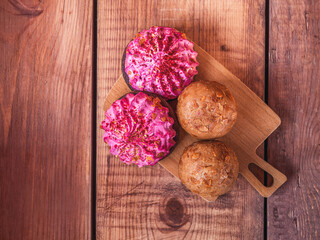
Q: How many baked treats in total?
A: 4